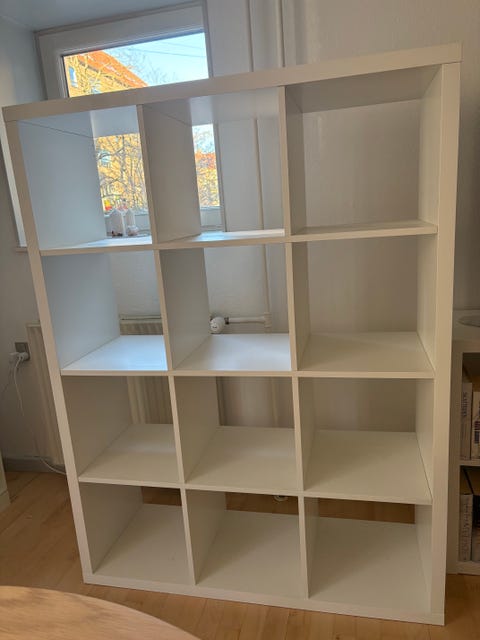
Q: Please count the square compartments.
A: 12